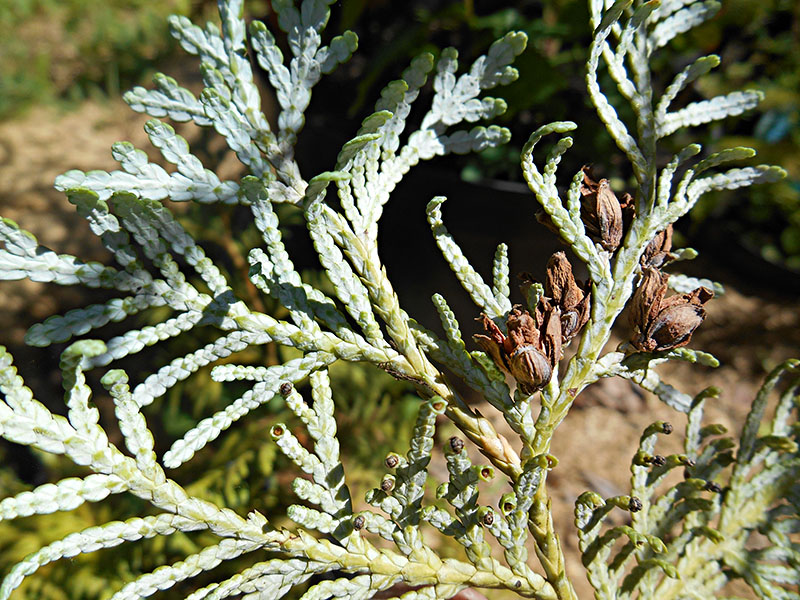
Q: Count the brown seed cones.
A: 5